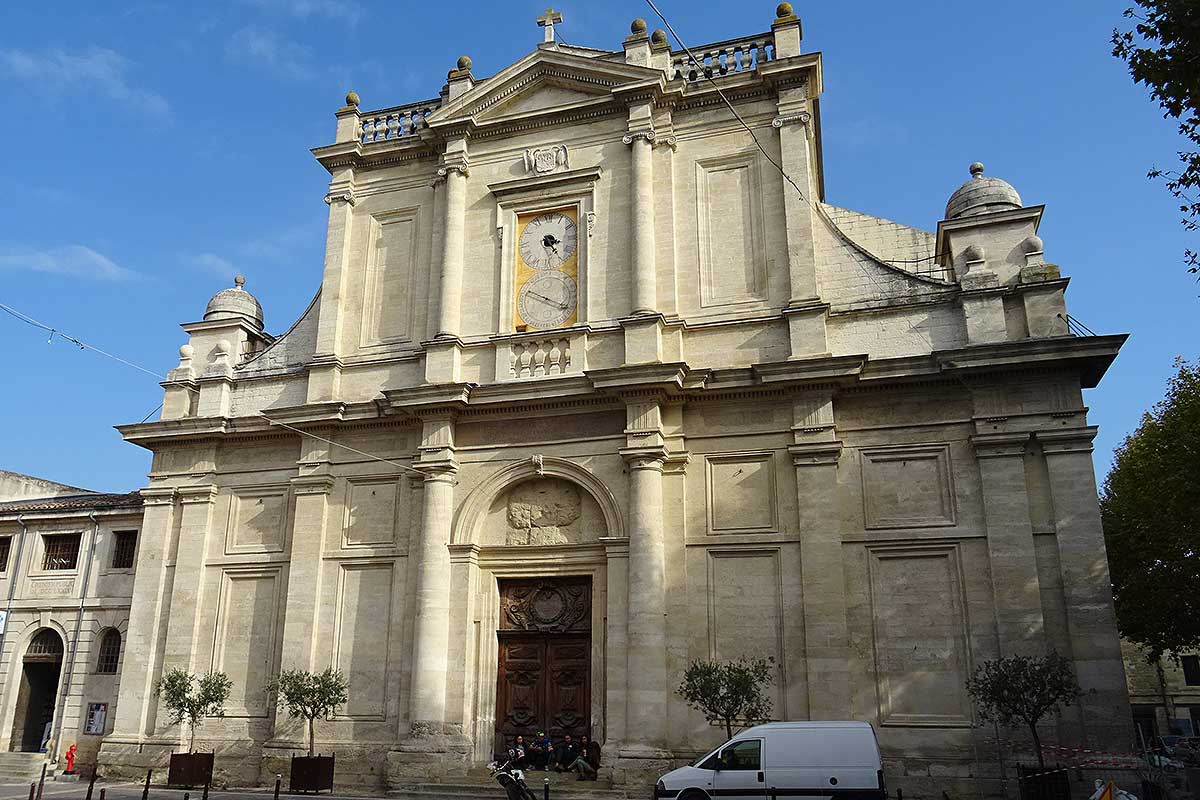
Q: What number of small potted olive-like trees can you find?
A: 4